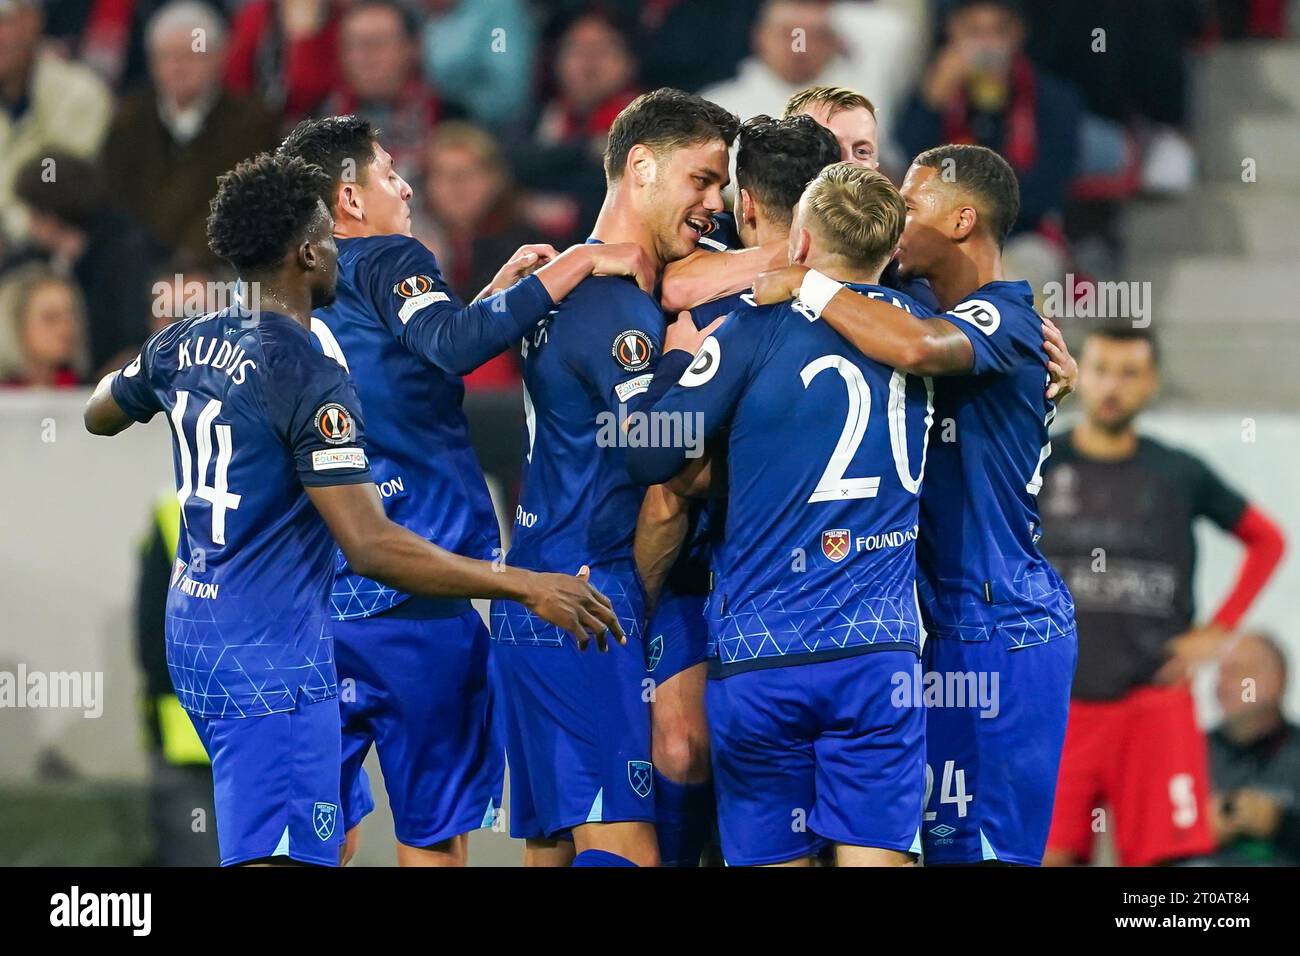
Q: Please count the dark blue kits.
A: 7